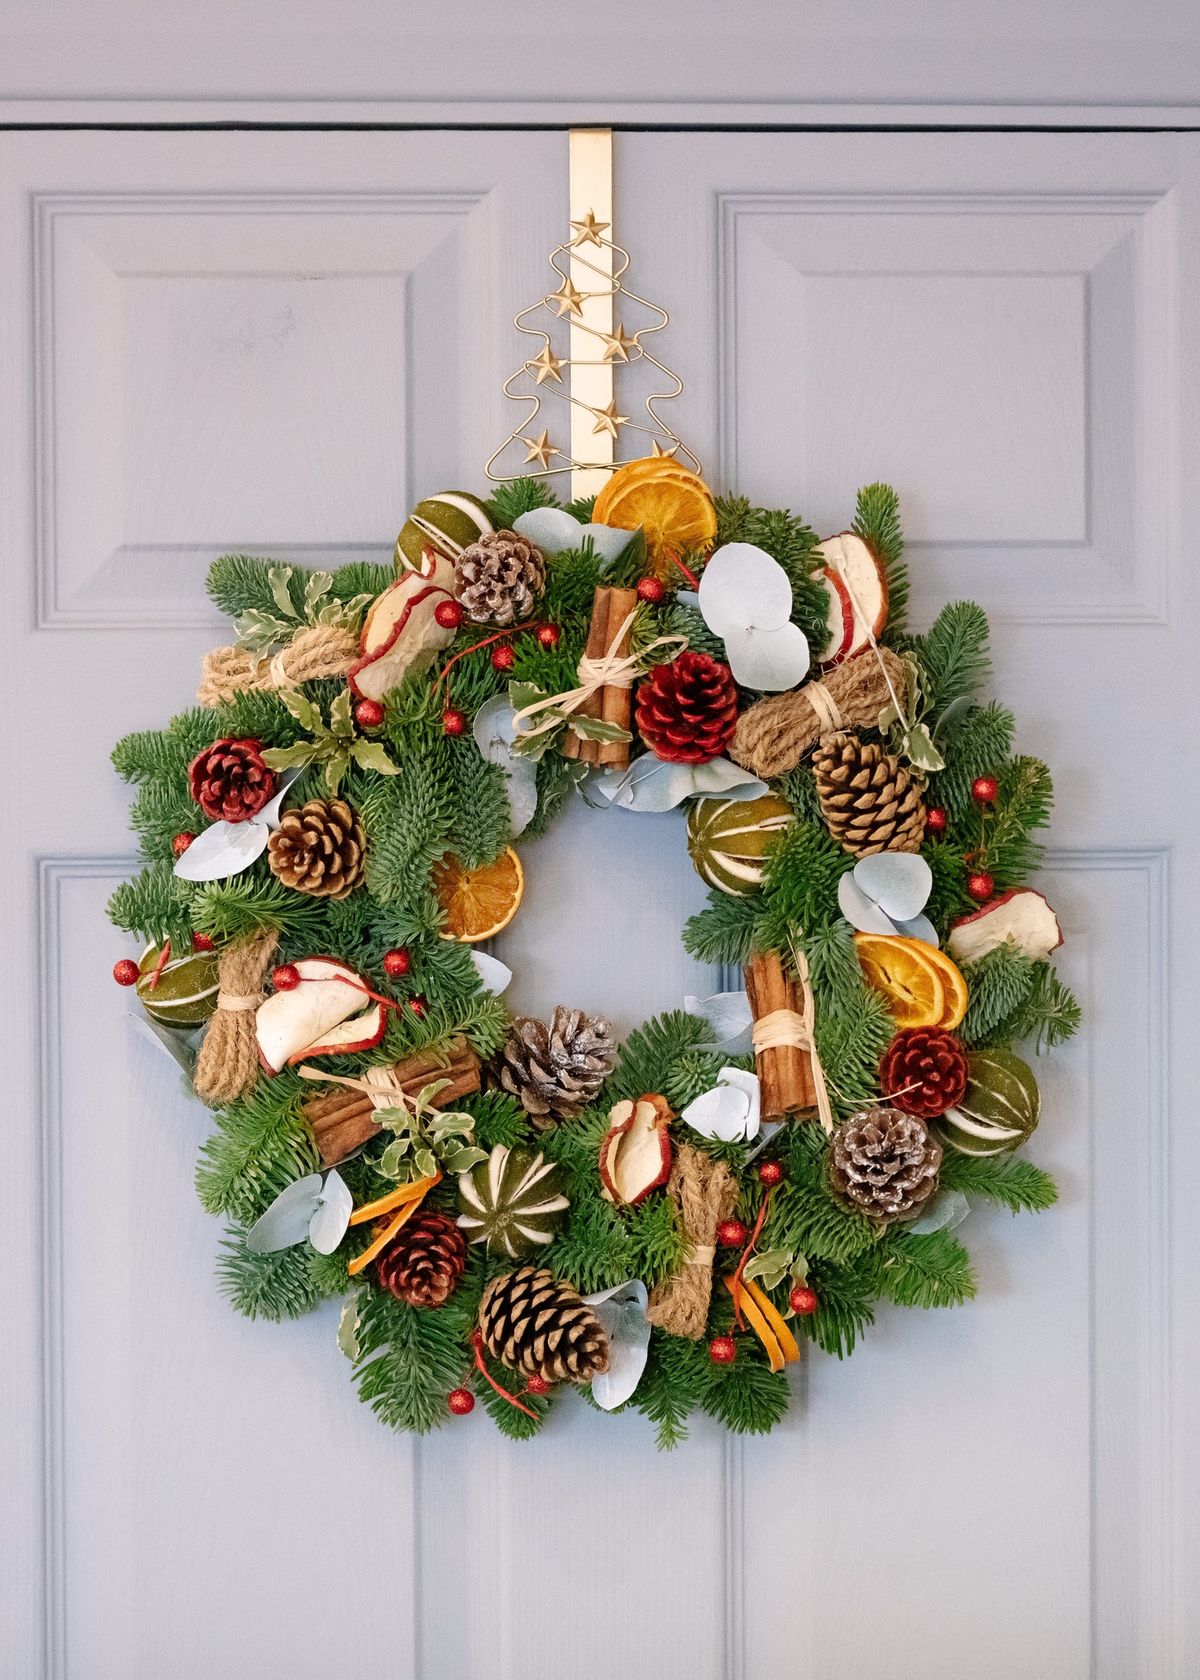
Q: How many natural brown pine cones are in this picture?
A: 3